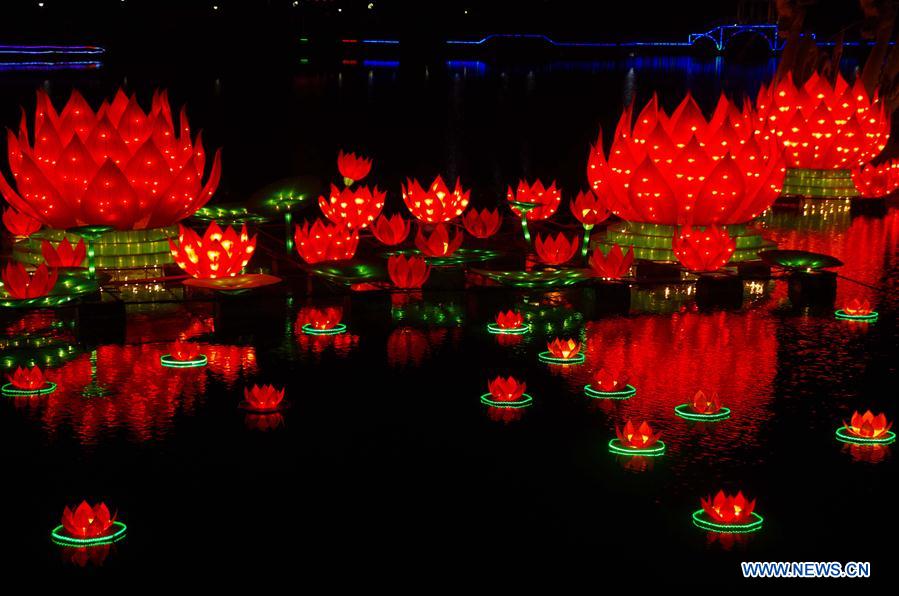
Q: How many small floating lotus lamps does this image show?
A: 14